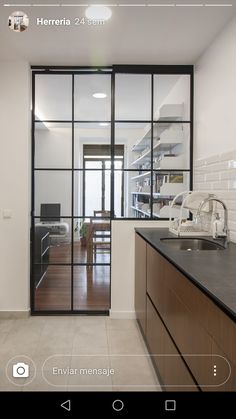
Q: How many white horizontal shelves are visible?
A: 5